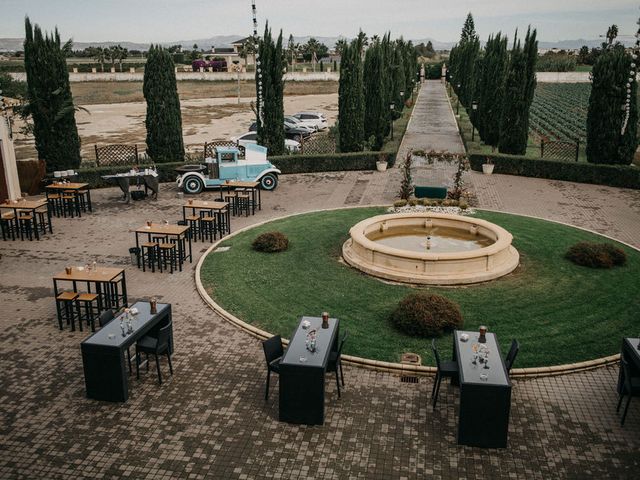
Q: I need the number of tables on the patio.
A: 11